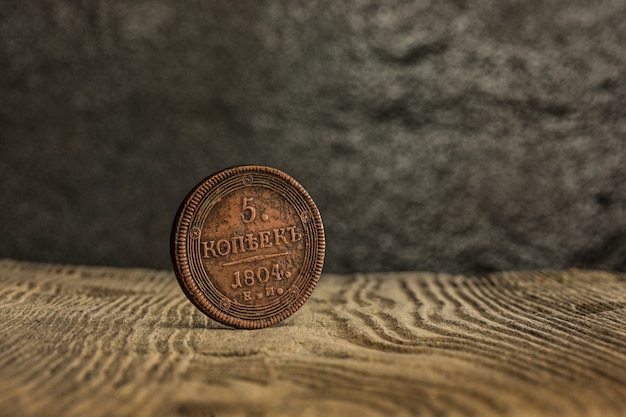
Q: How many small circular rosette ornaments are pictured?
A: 5